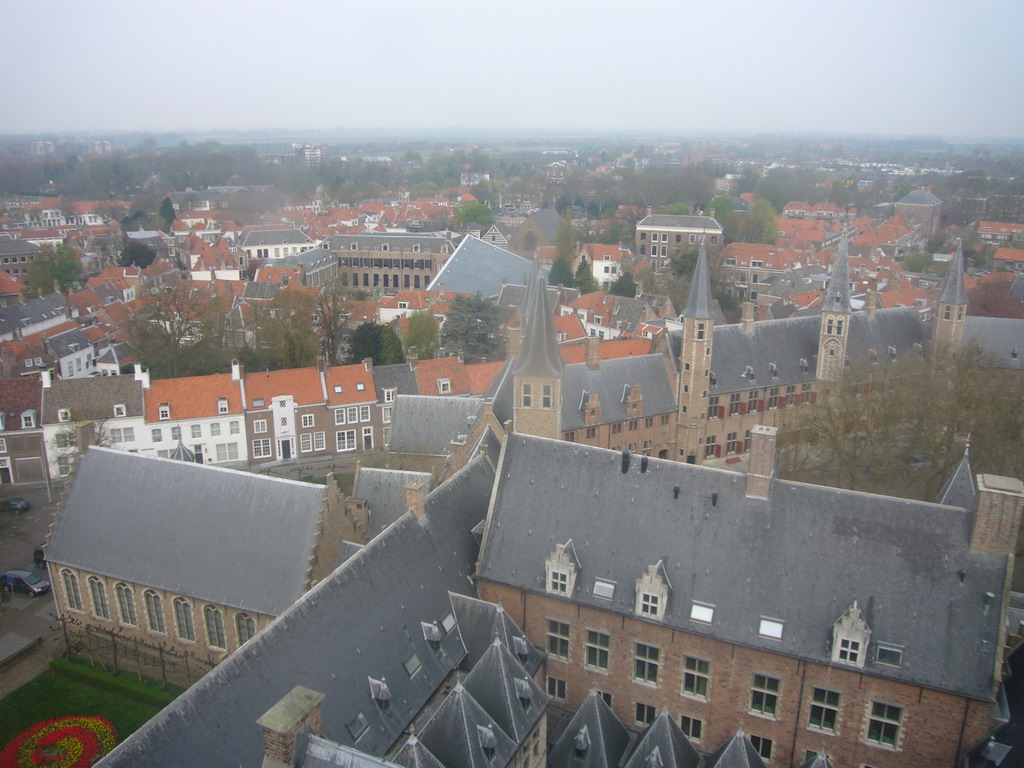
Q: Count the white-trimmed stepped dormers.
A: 3